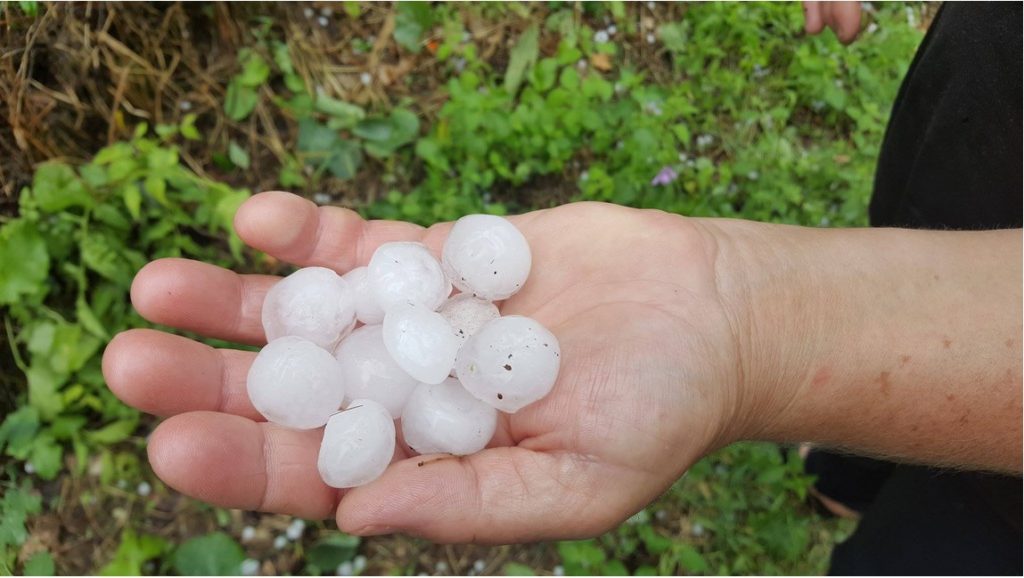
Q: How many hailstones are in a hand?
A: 11